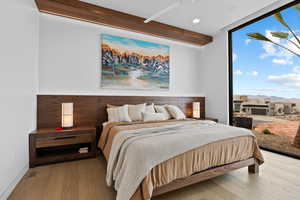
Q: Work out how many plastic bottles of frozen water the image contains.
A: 0